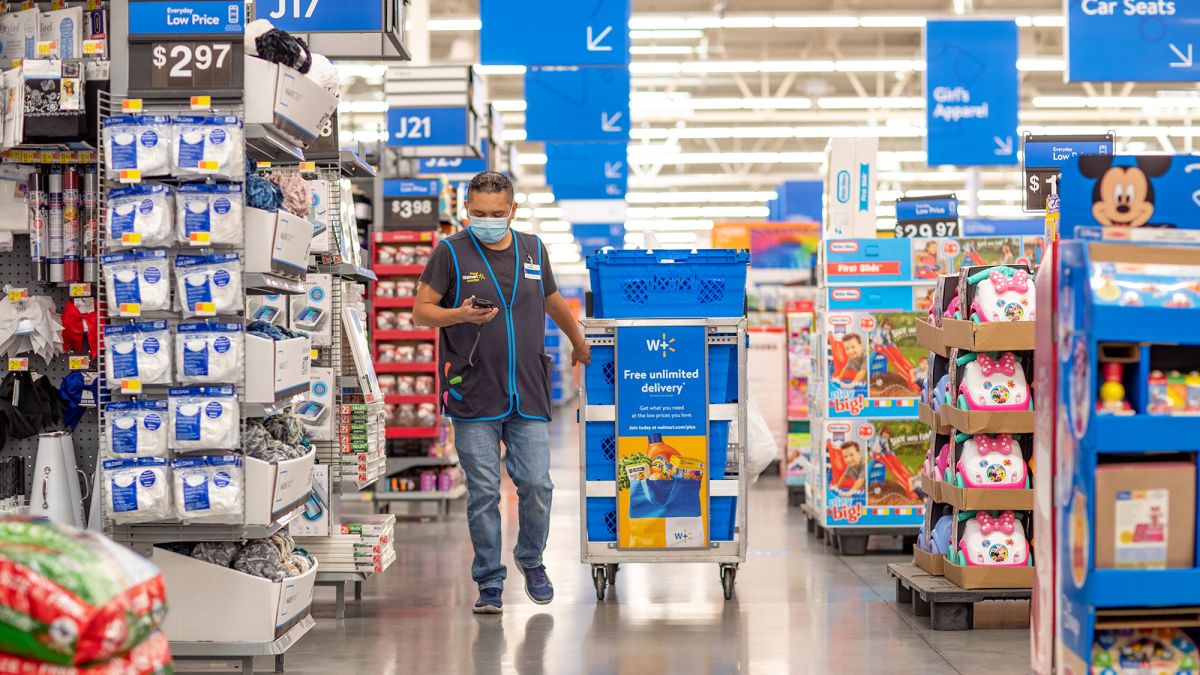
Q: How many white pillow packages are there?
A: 12